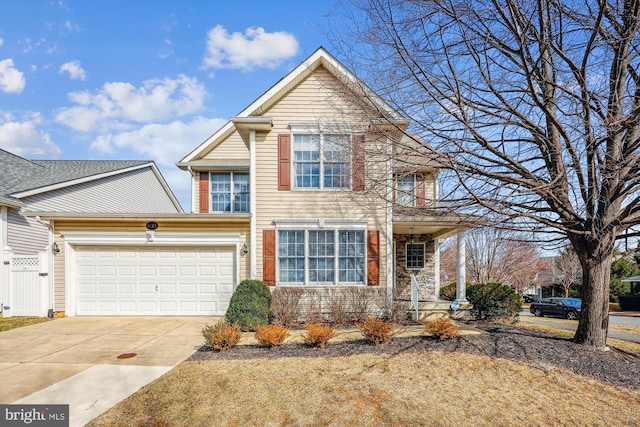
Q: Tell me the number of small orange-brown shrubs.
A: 5